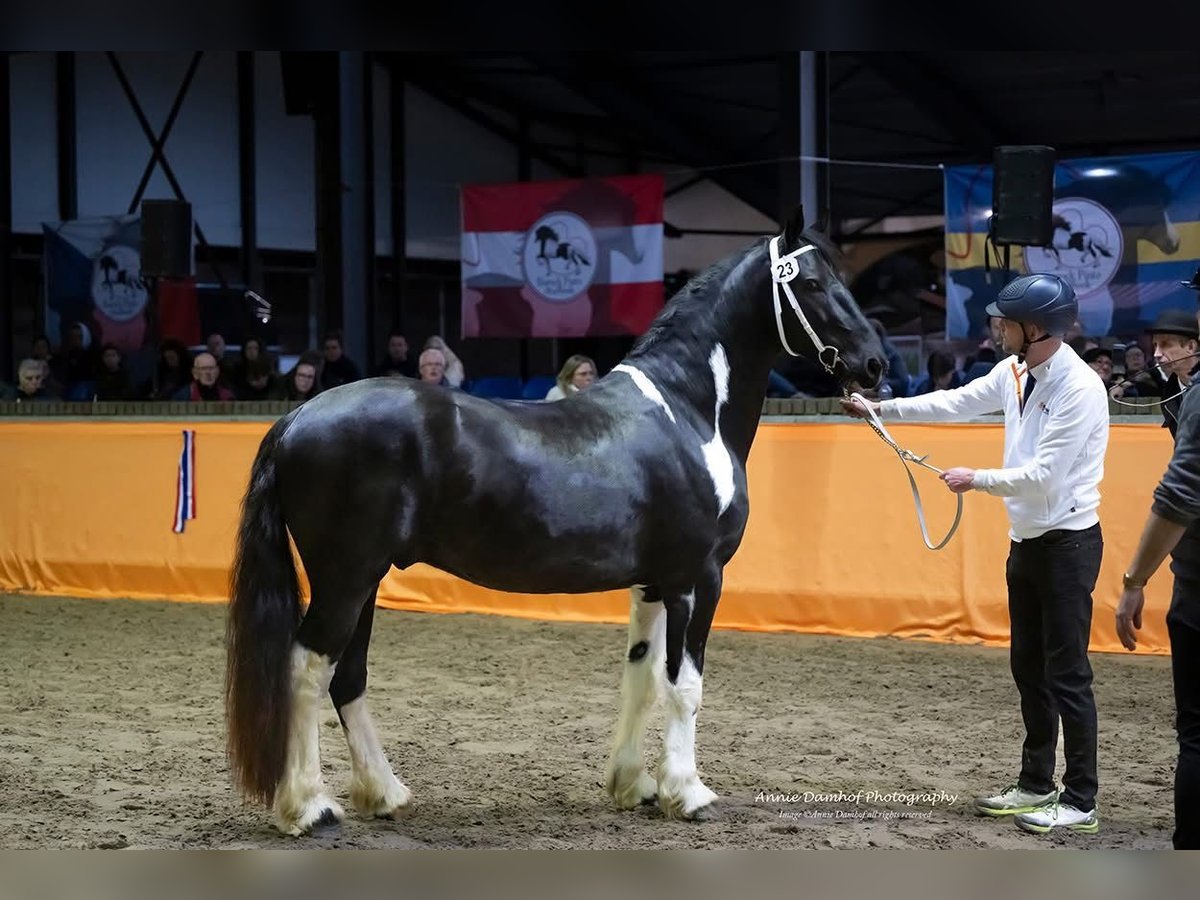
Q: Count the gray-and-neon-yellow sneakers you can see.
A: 2